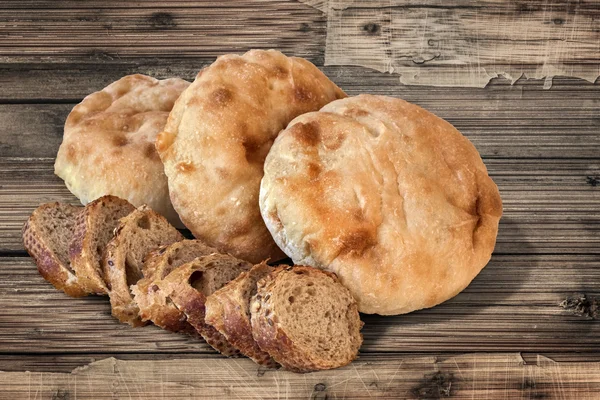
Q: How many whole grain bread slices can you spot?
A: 7